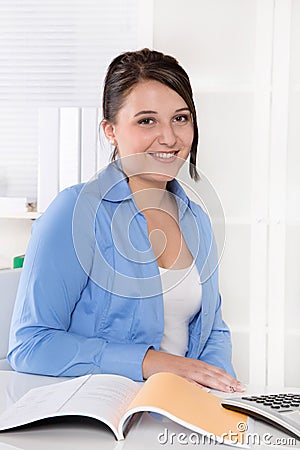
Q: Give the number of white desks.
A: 1